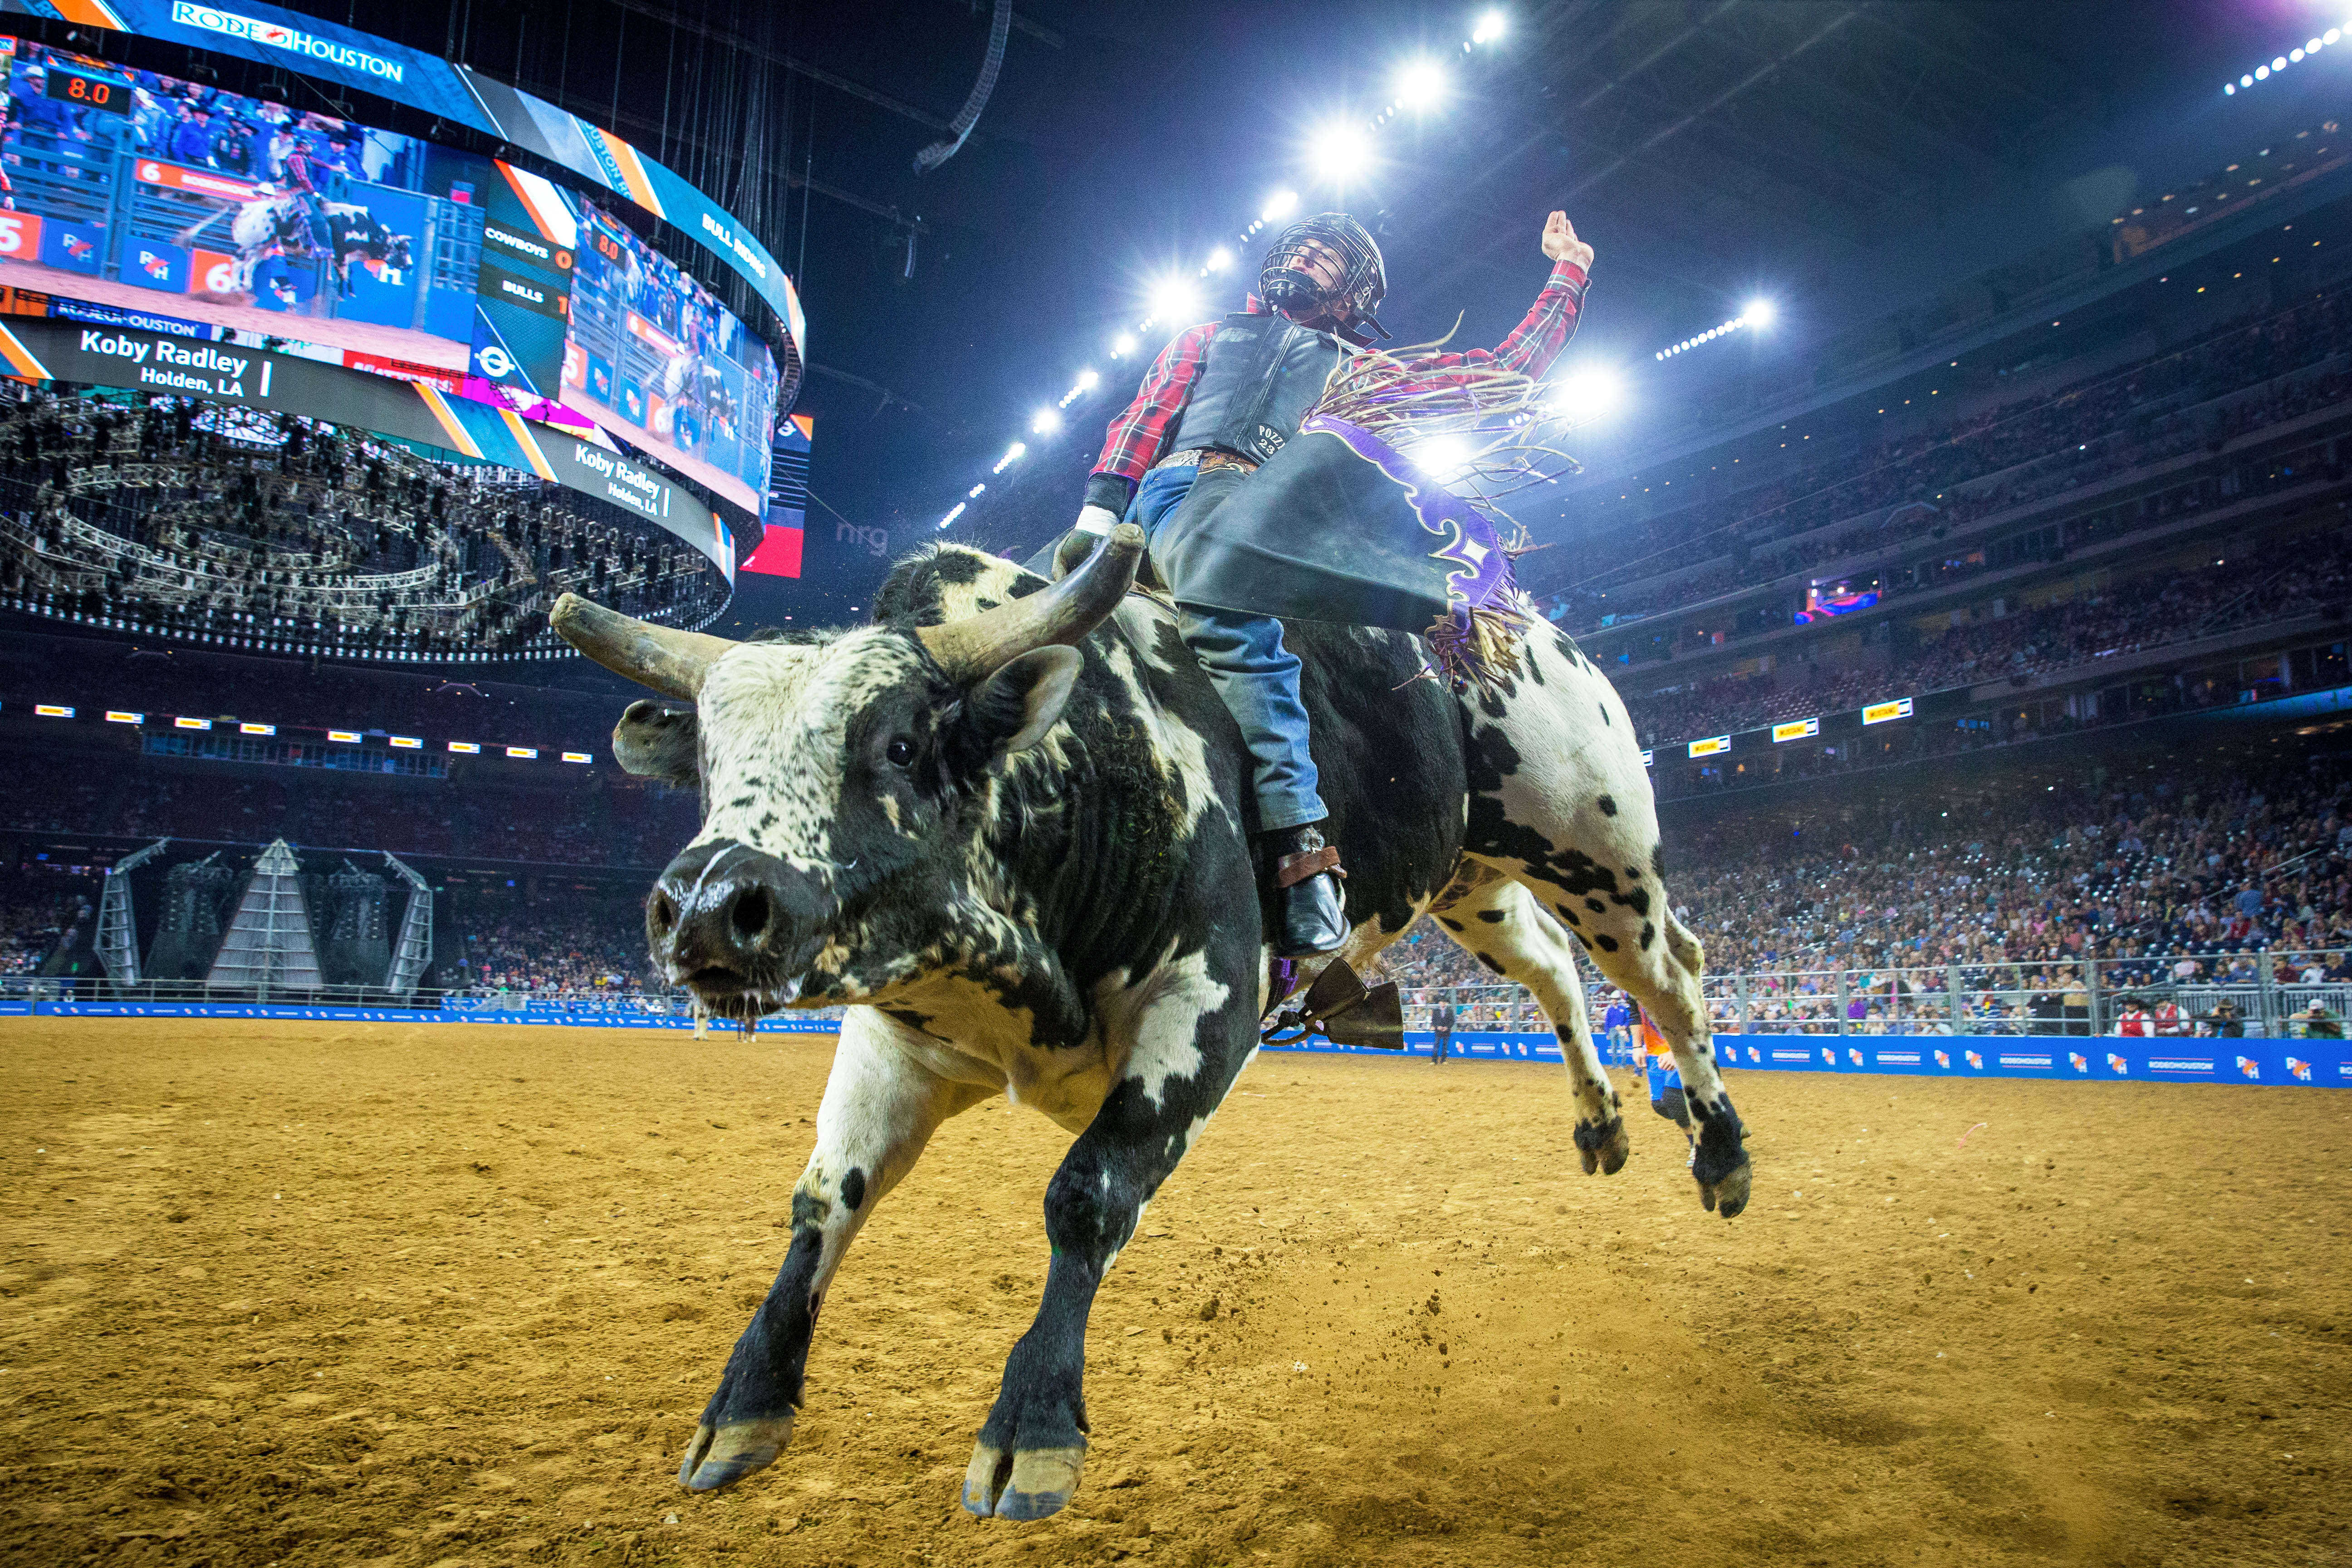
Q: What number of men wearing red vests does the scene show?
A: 2